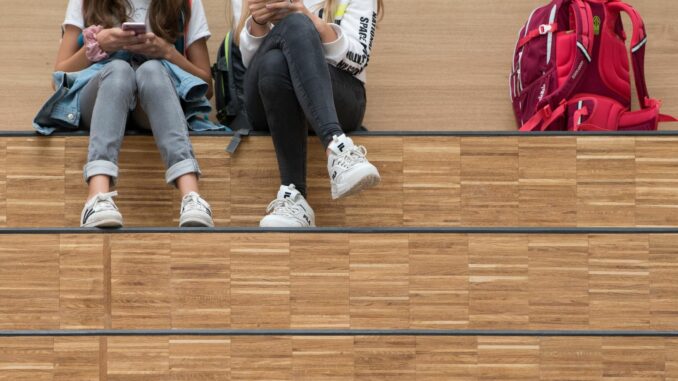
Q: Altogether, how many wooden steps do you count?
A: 3